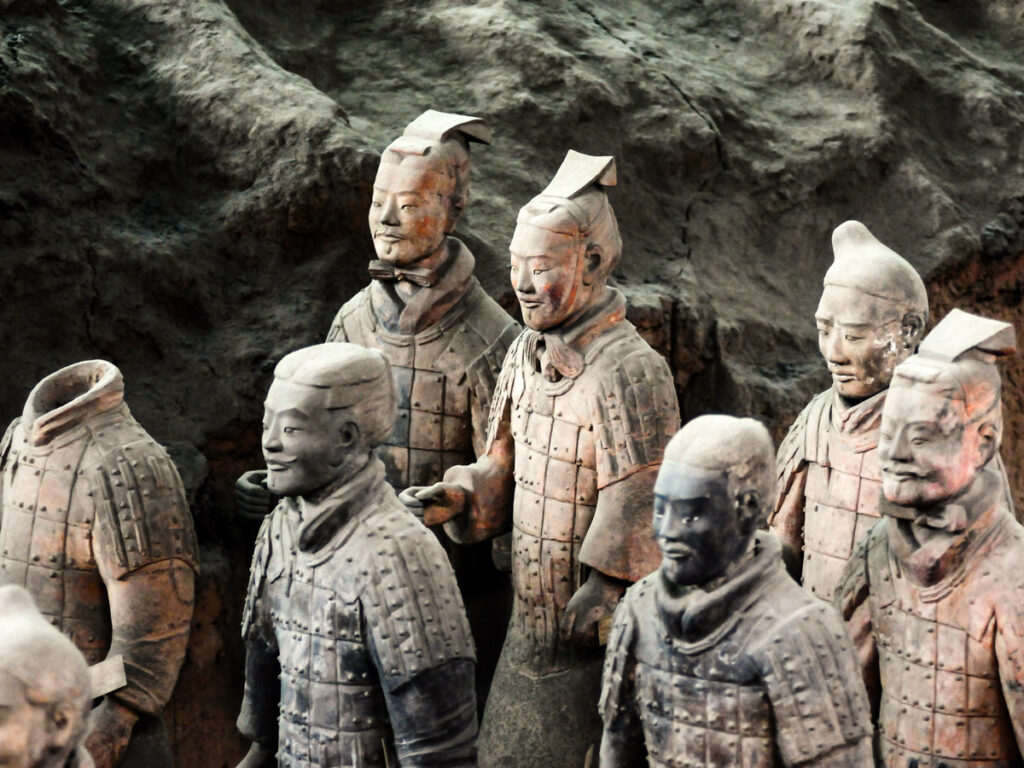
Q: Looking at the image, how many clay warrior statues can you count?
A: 8